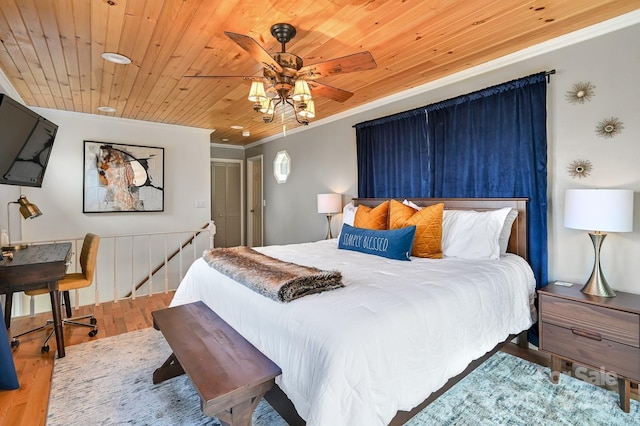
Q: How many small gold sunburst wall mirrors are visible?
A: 3